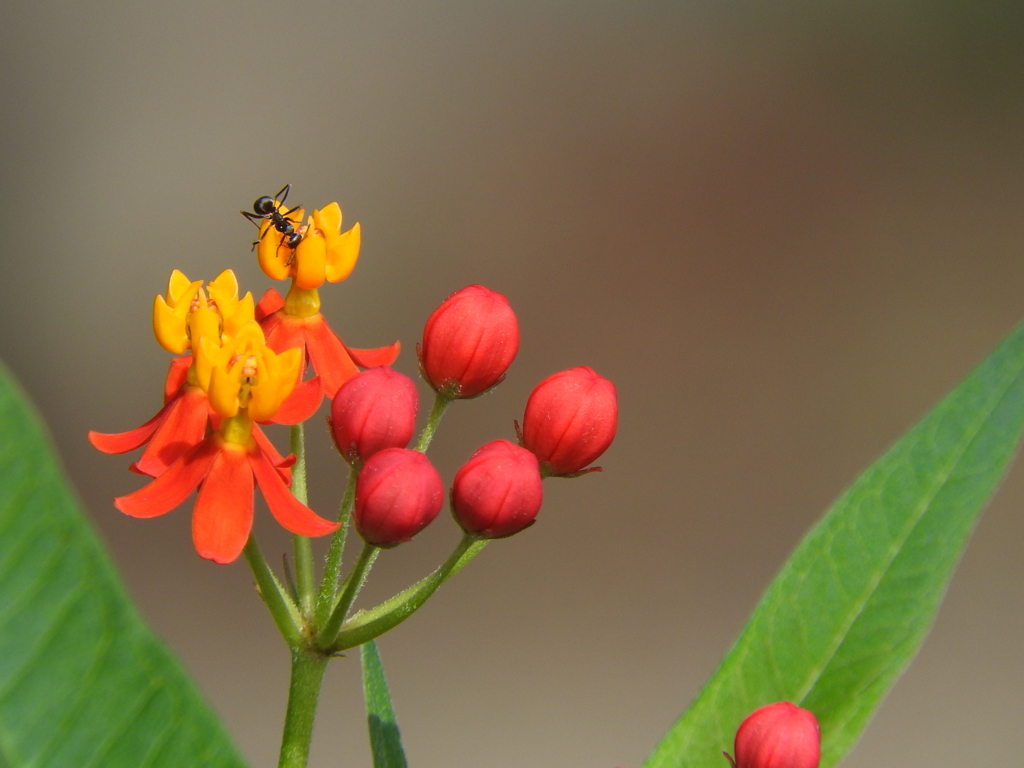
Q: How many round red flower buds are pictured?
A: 6